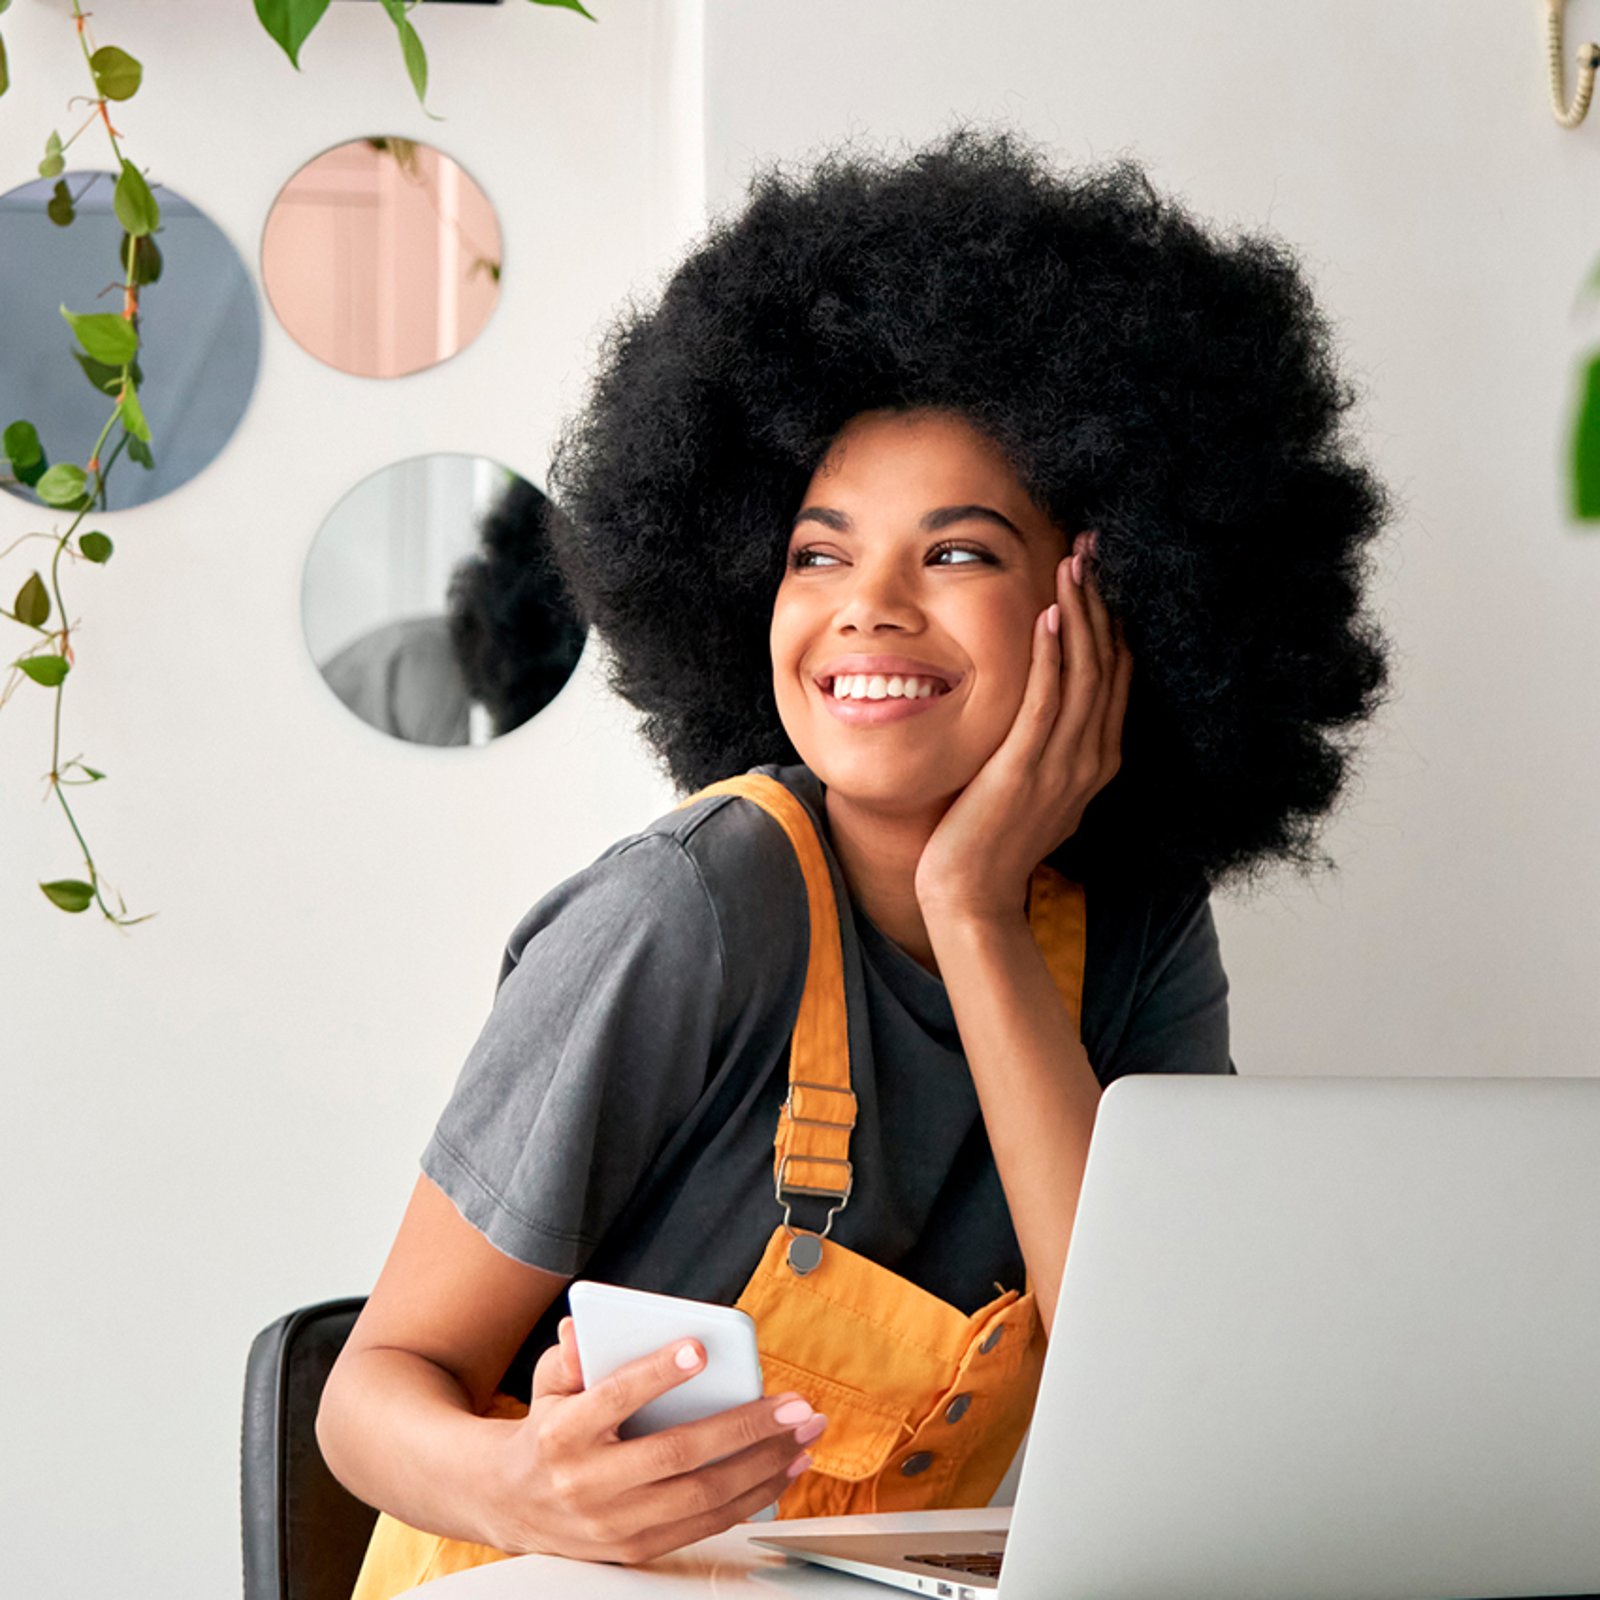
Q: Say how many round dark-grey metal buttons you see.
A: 4